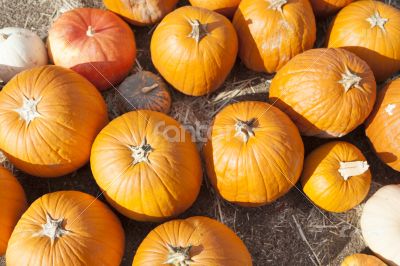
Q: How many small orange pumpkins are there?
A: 1